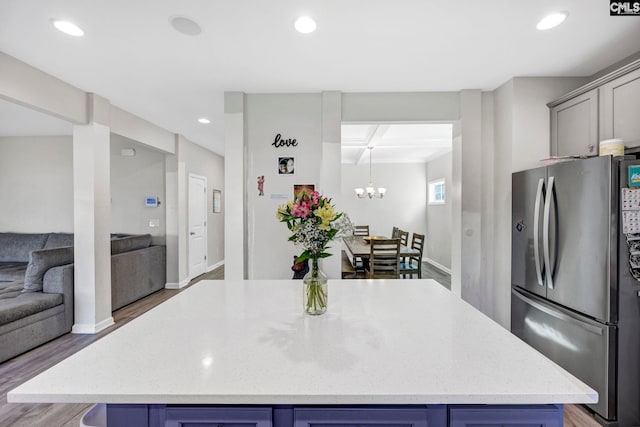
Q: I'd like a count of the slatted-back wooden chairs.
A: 5